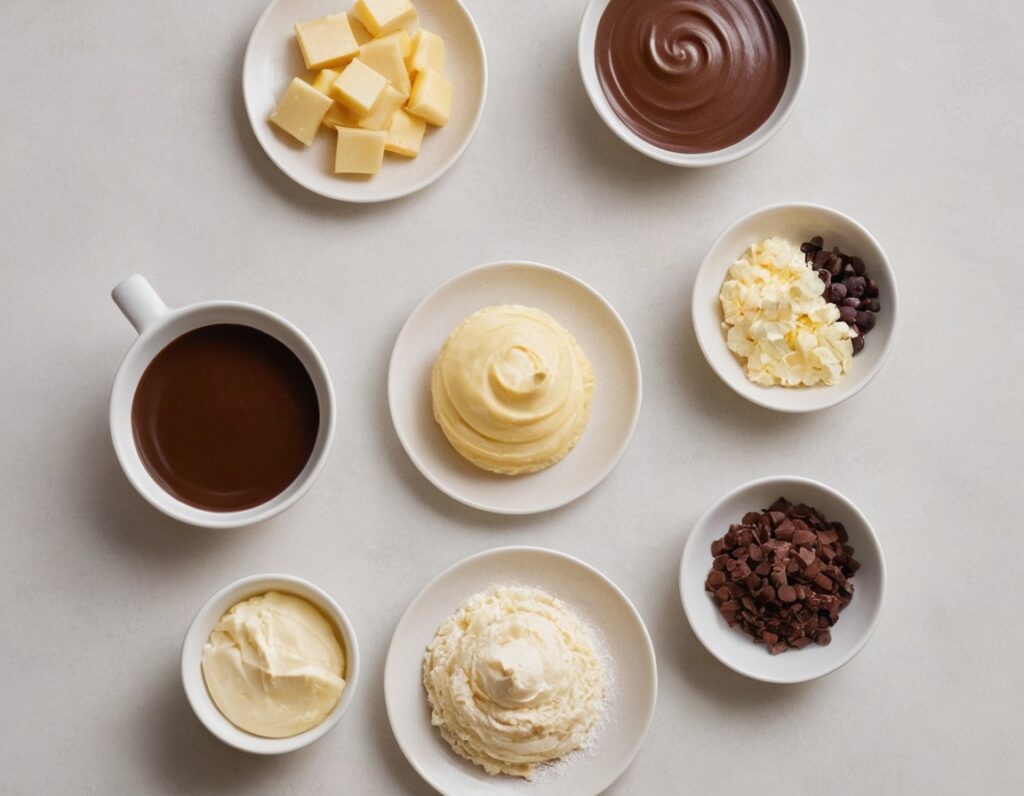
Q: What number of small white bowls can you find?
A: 4